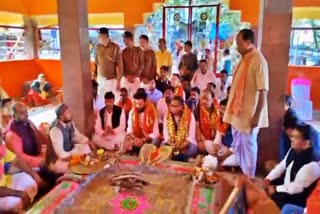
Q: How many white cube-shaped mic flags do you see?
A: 0